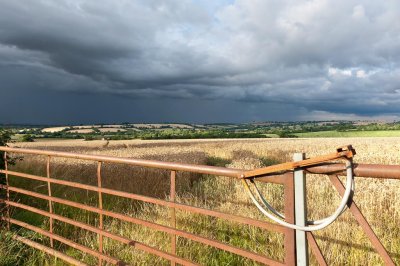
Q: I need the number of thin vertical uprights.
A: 4